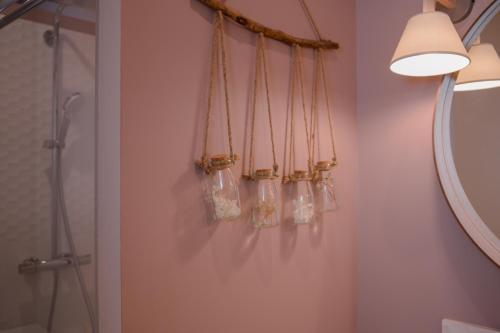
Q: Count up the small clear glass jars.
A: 4